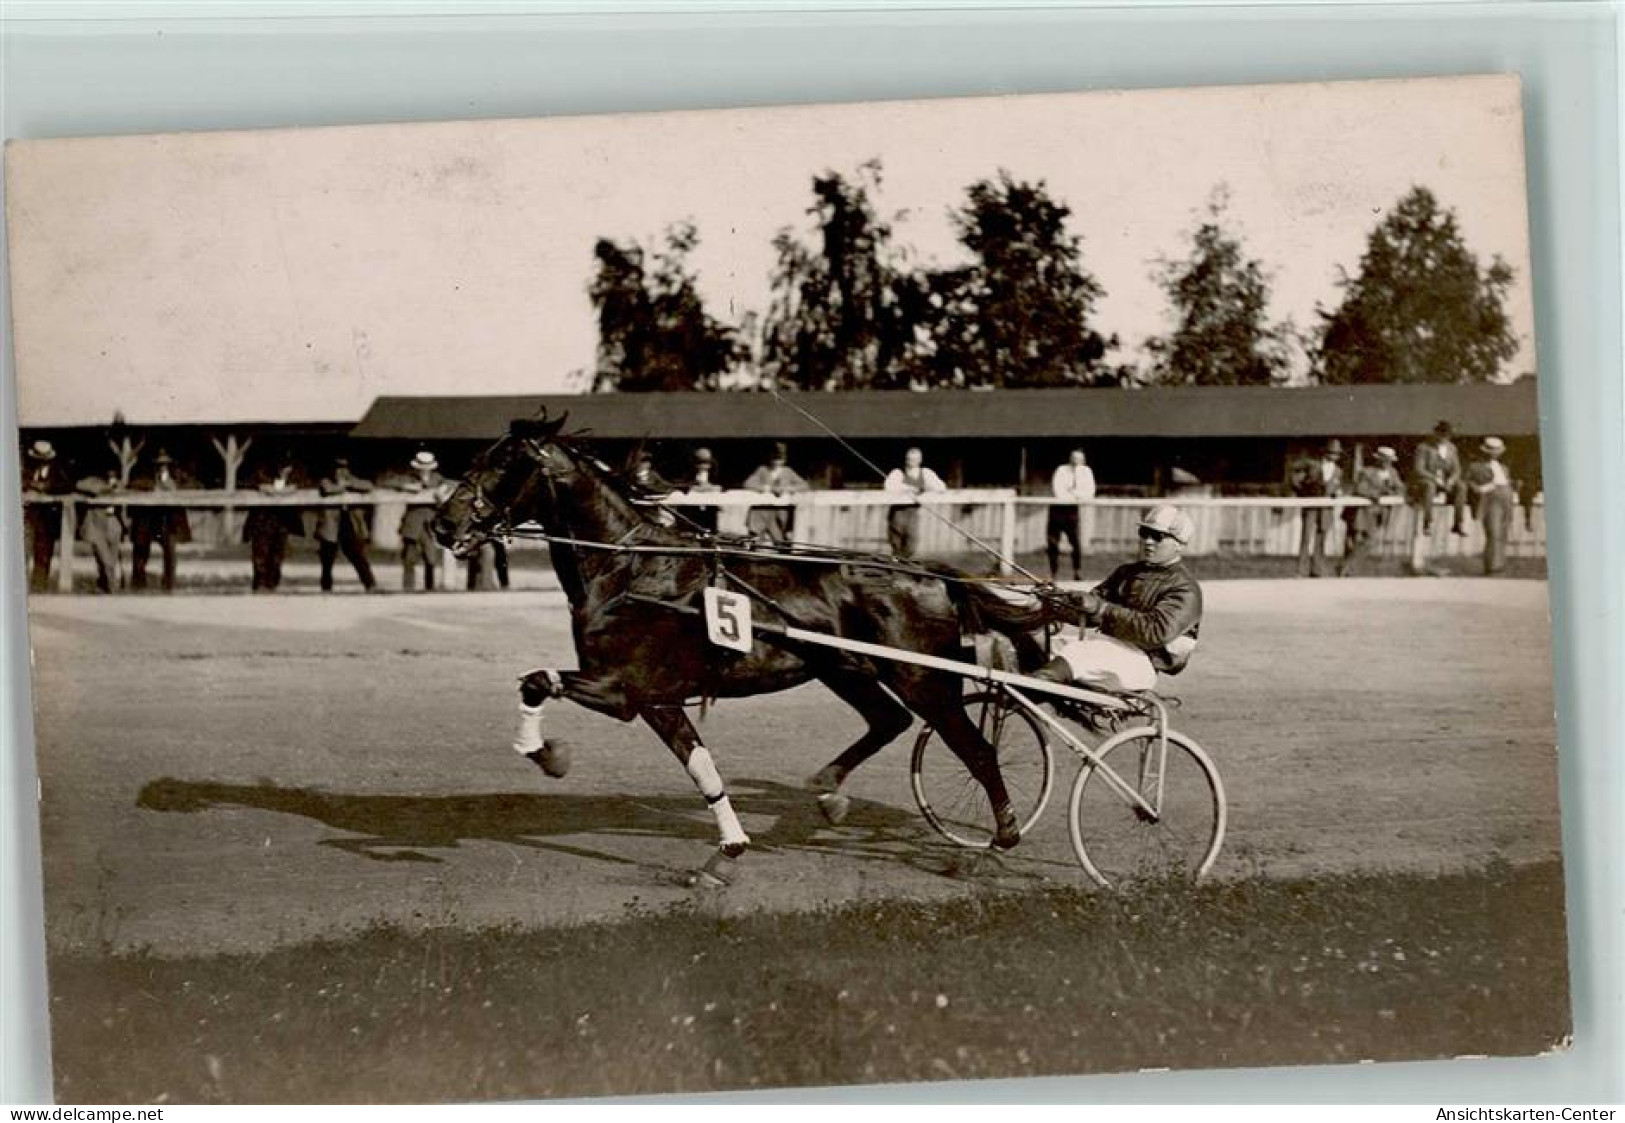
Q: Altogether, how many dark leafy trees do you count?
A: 5